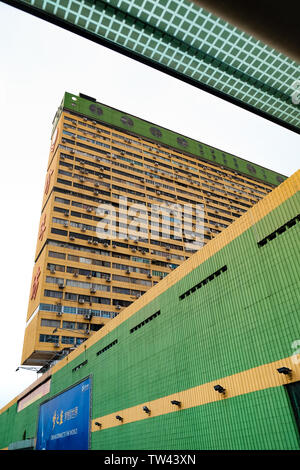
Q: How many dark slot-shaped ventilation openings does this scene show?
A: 5